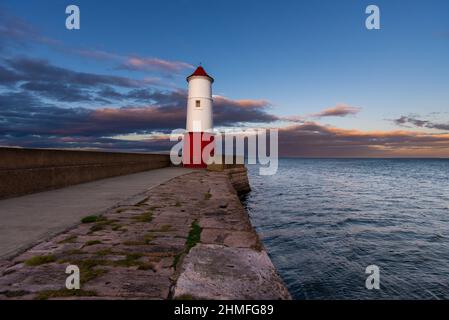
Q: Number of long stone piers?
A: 1